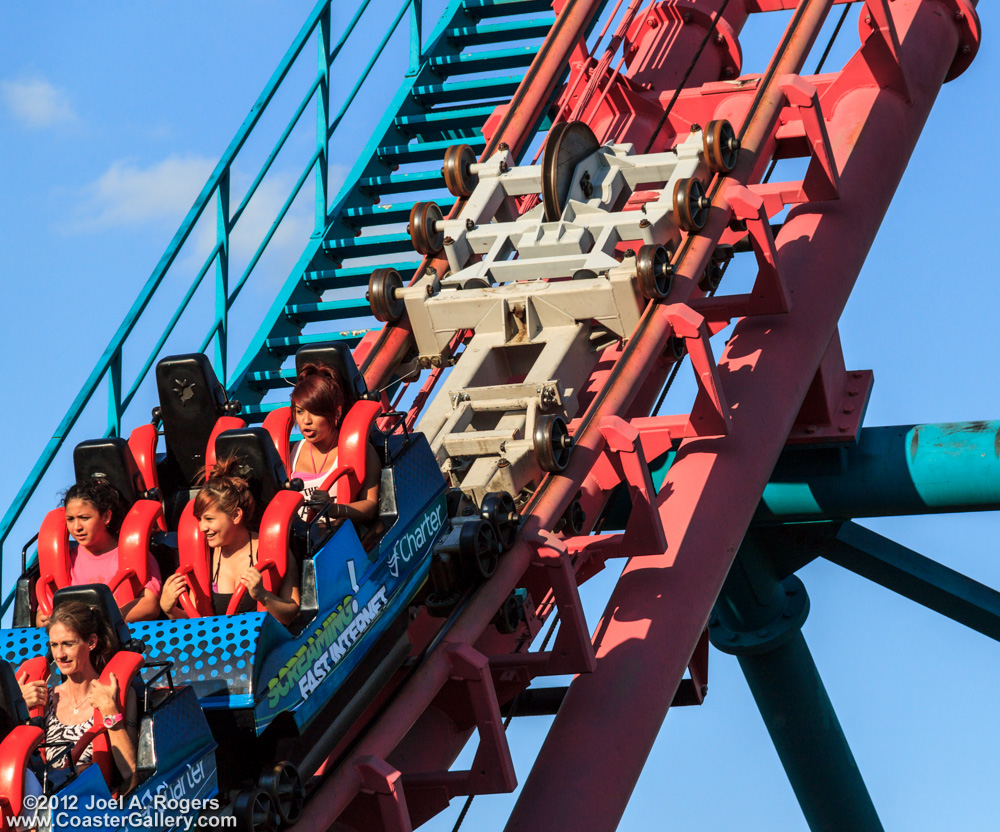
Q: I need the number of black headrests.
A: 6